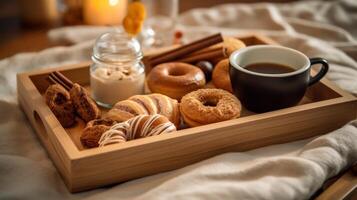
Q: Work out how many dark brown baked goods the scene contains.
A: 3